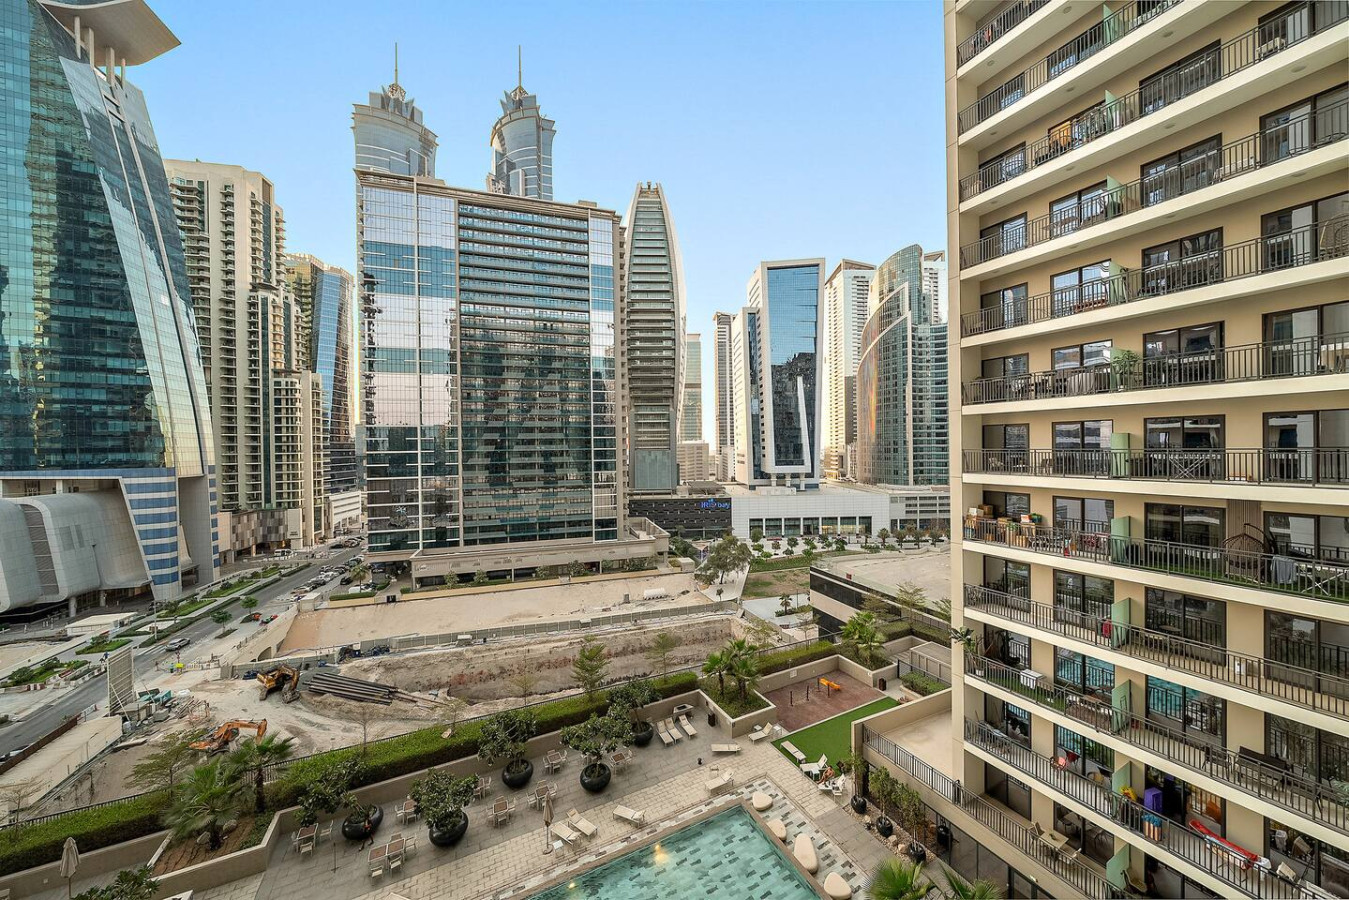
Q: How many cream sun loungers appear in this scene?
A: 12